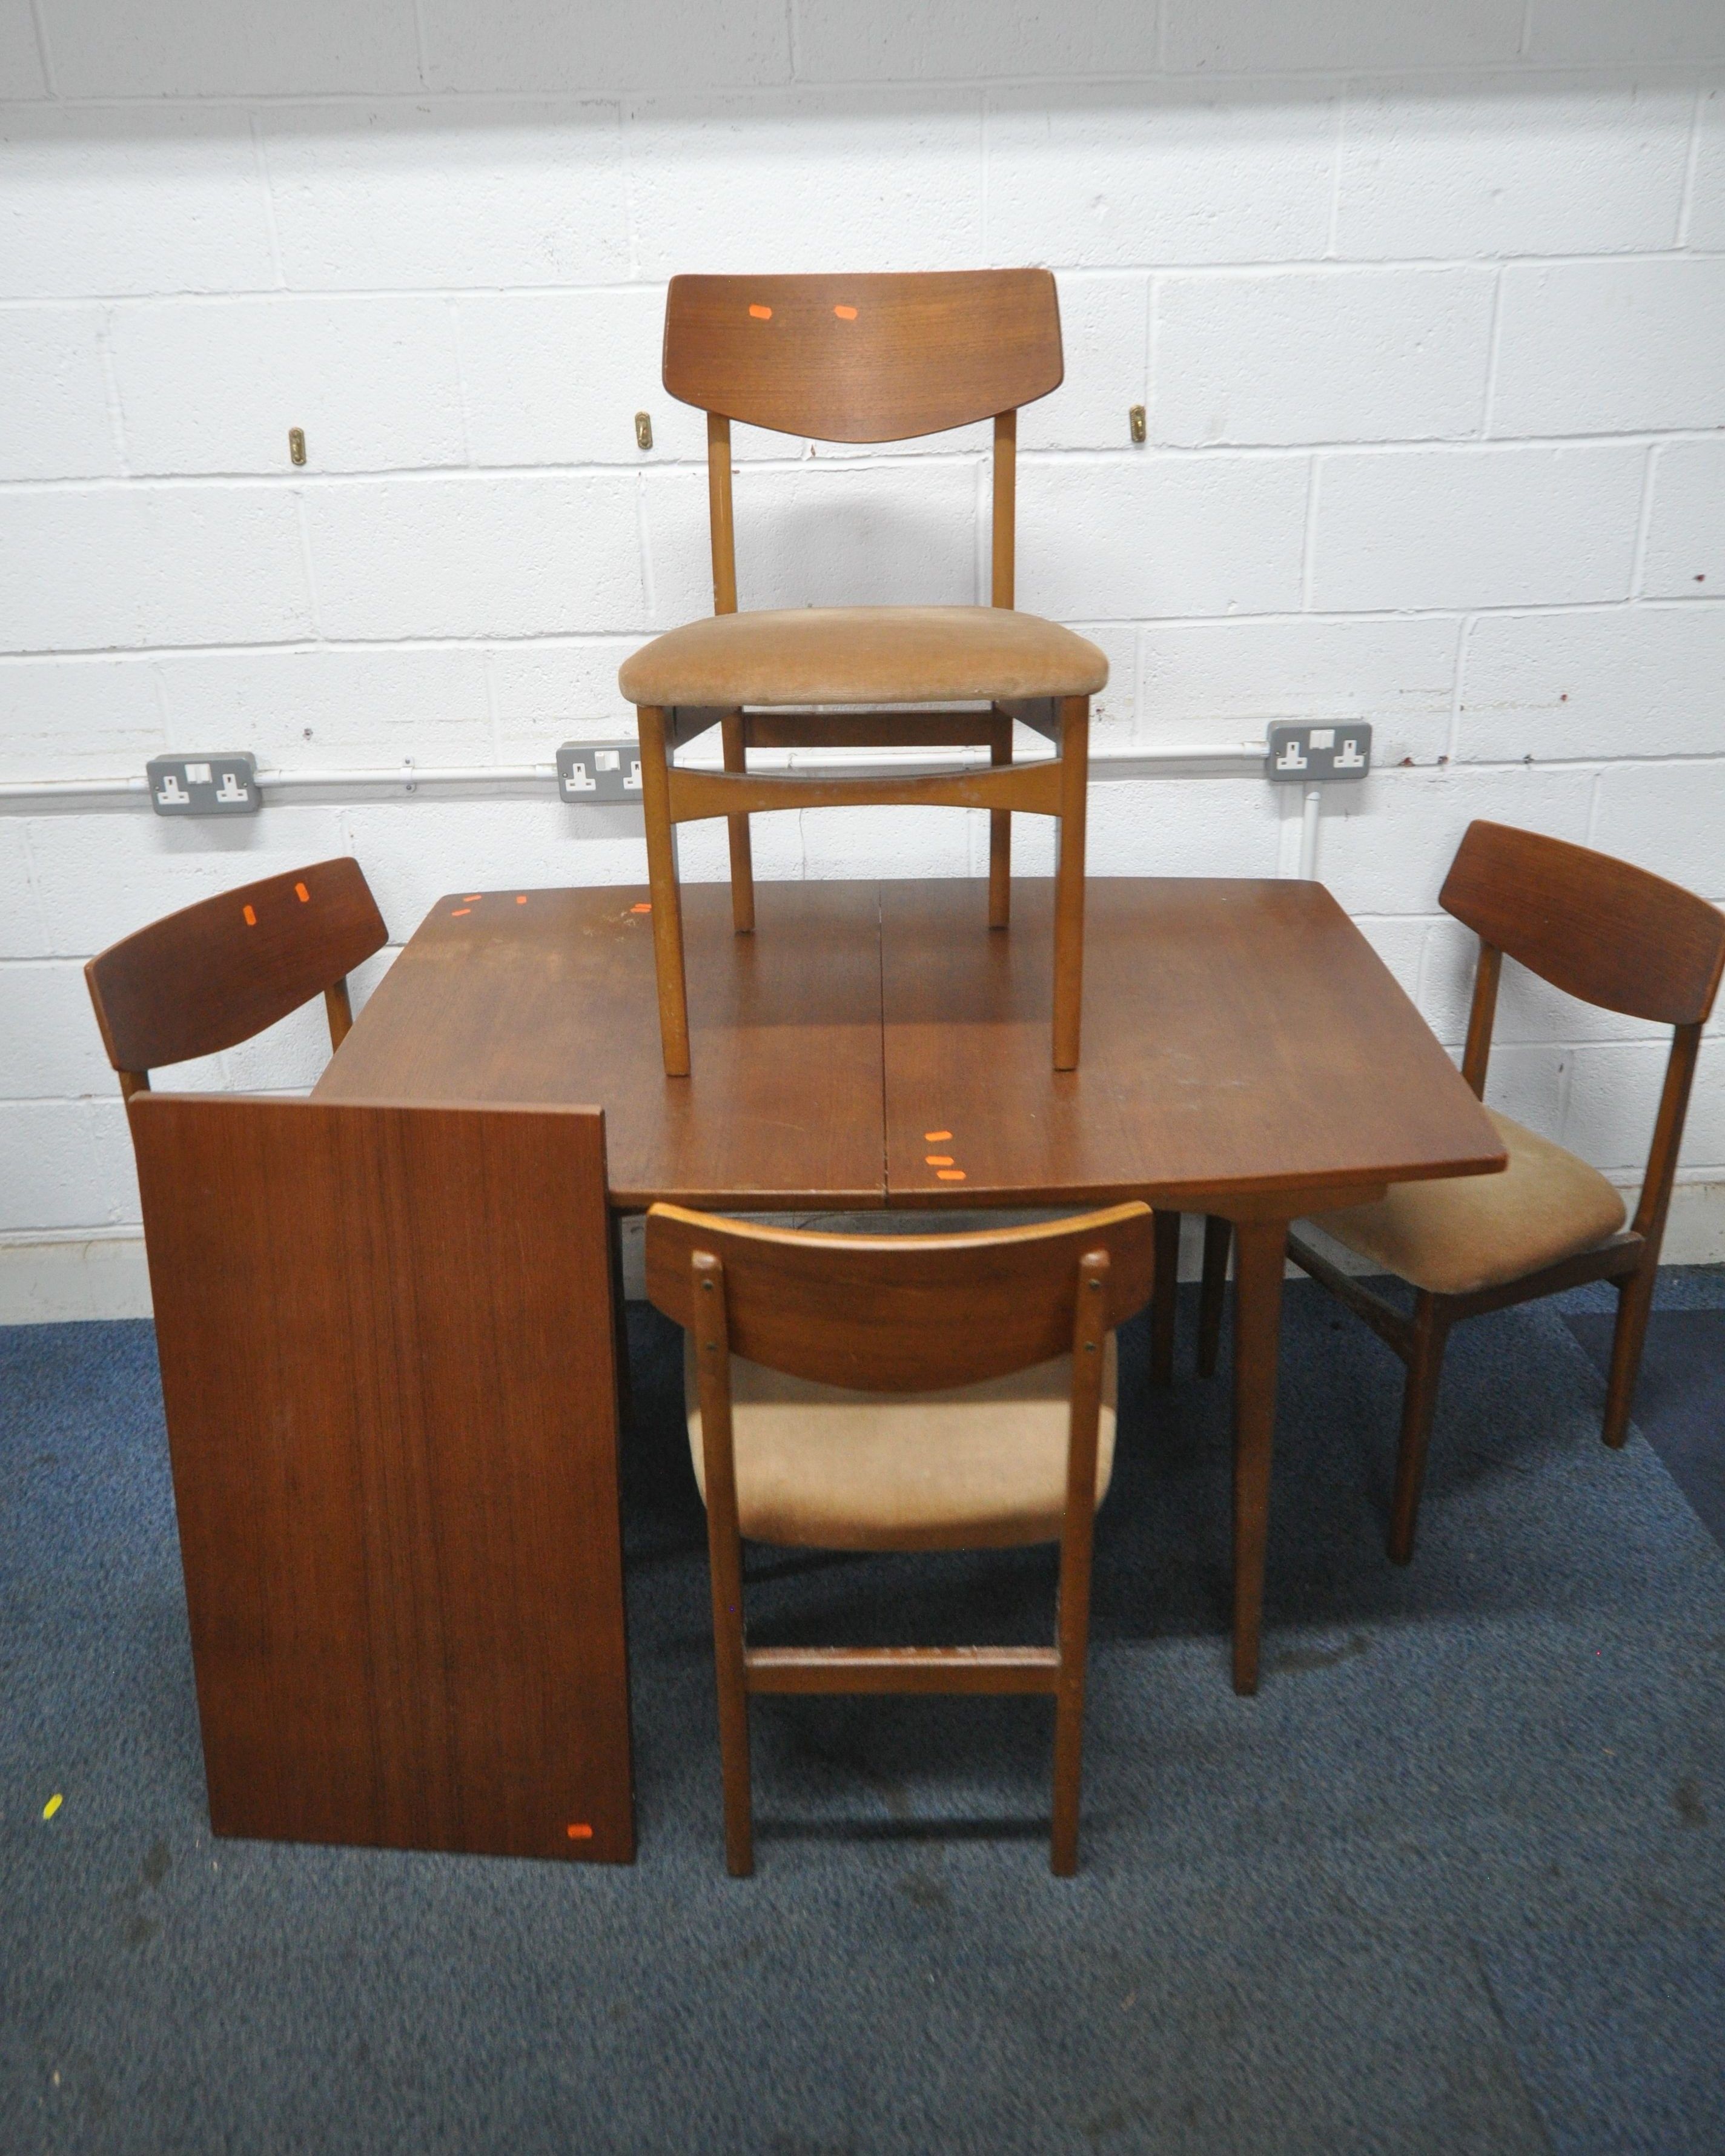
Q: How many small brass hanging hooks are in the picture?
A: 3